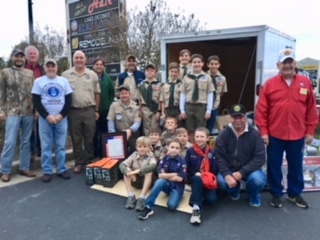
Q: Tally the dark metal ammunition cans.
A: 3